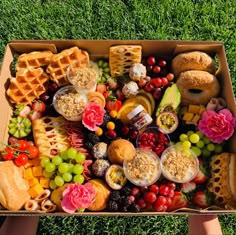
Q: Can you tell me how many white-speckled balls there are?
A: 4